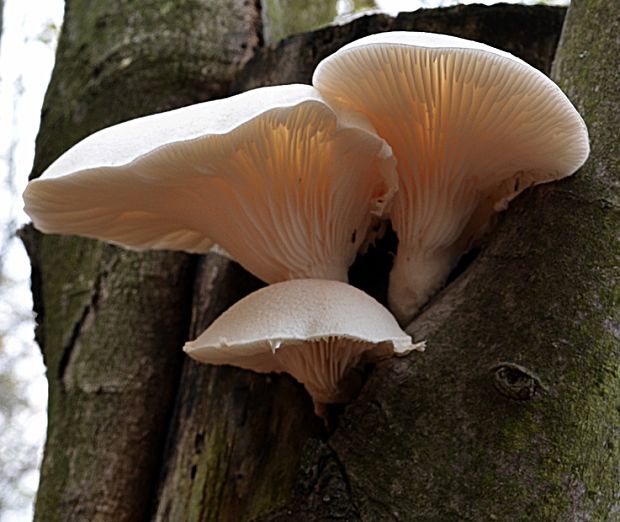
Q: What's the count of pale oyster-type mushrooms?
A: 3